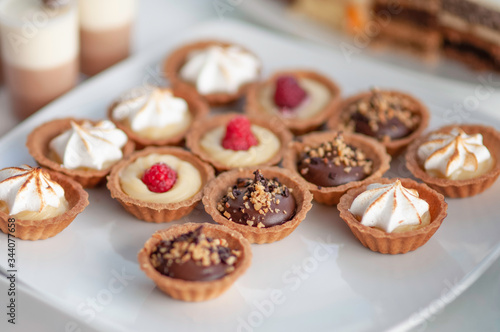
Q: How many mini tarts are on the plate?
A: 13